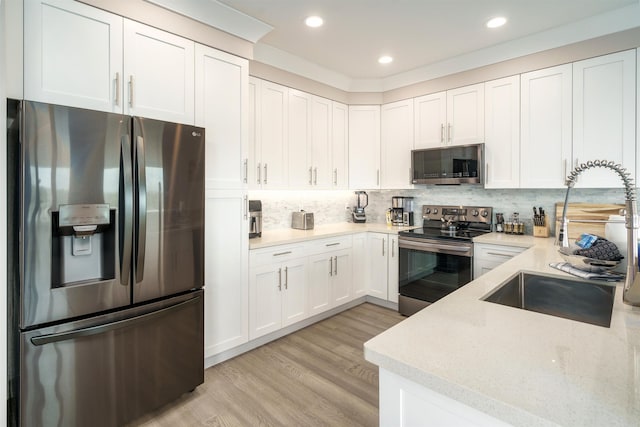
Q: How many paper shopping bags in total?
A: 0